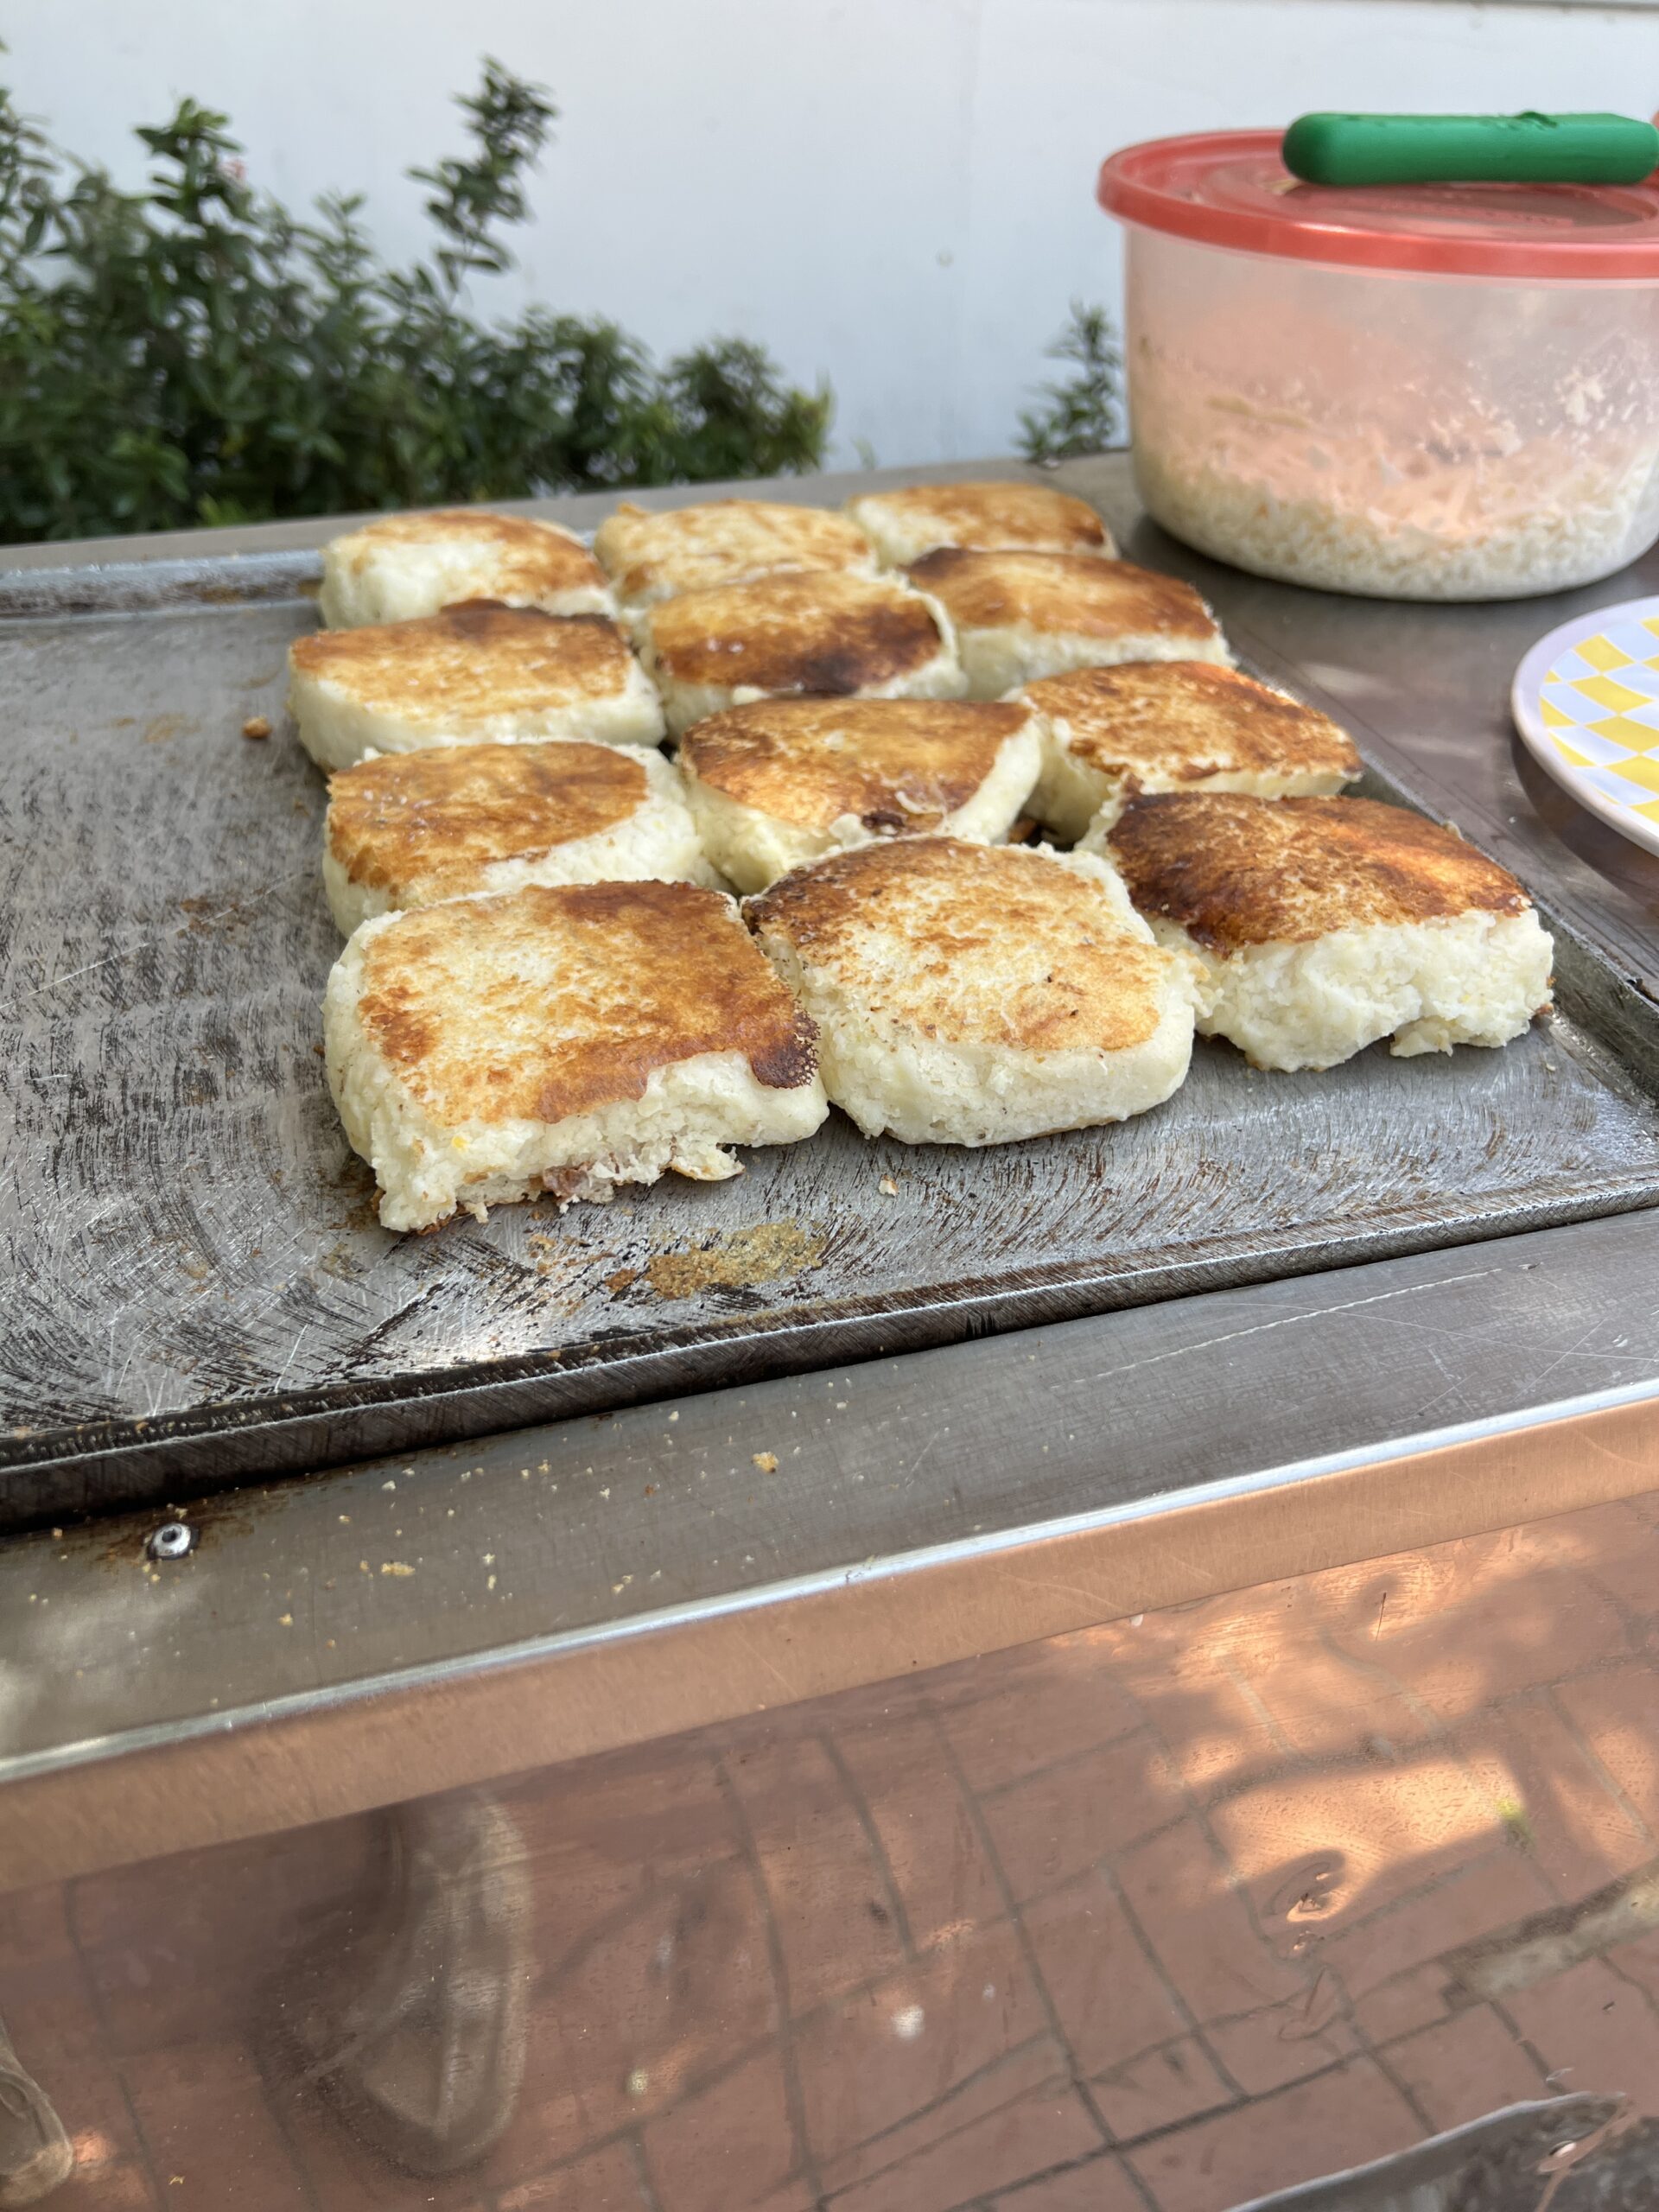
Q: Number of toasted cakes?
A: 12